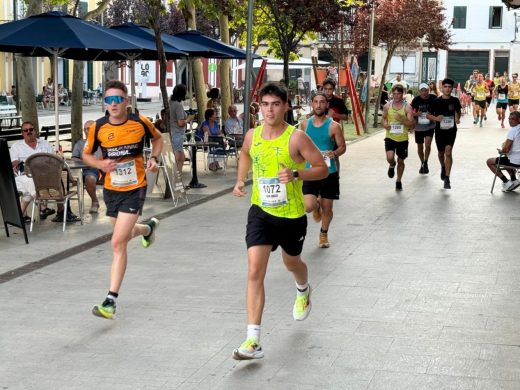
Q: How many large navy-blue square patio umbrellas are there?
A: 3